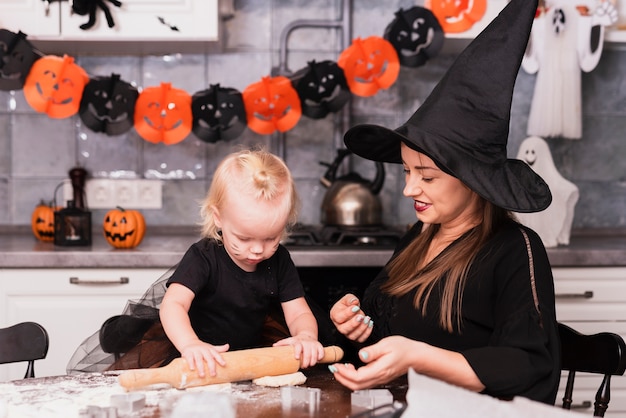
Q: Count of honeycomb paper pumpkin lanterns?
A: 10